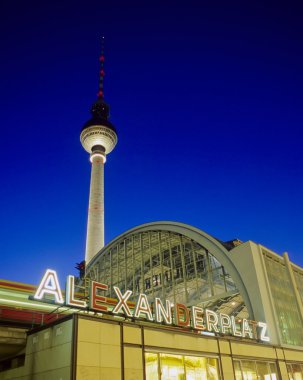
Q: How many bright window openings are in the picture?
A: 3